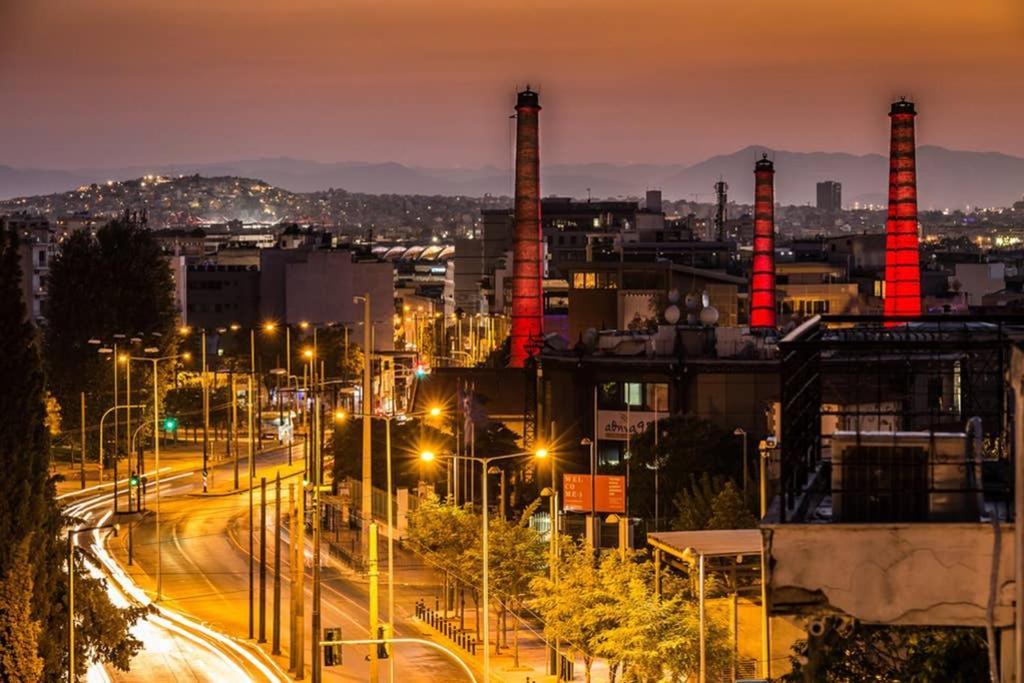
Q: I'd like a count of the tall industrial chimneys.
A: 3